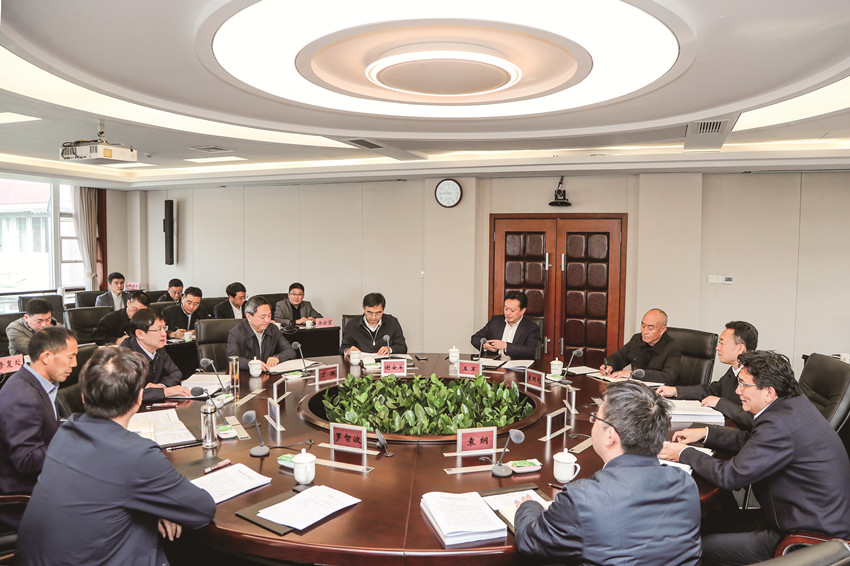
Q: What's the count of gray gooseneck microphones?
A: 9